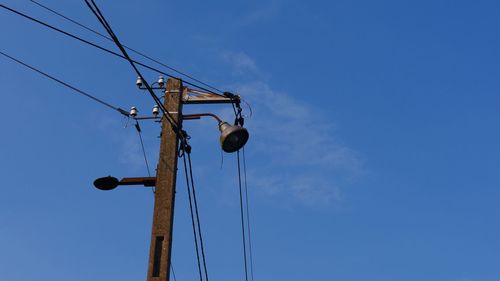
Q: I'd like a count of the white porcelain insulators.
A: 4